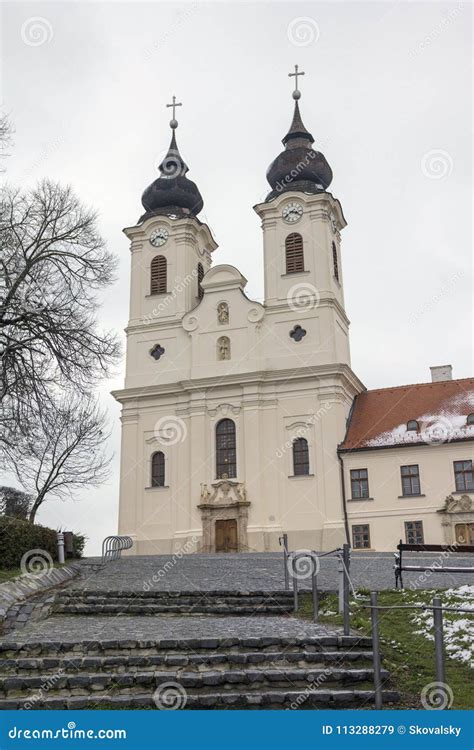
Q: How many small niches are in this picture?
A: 2